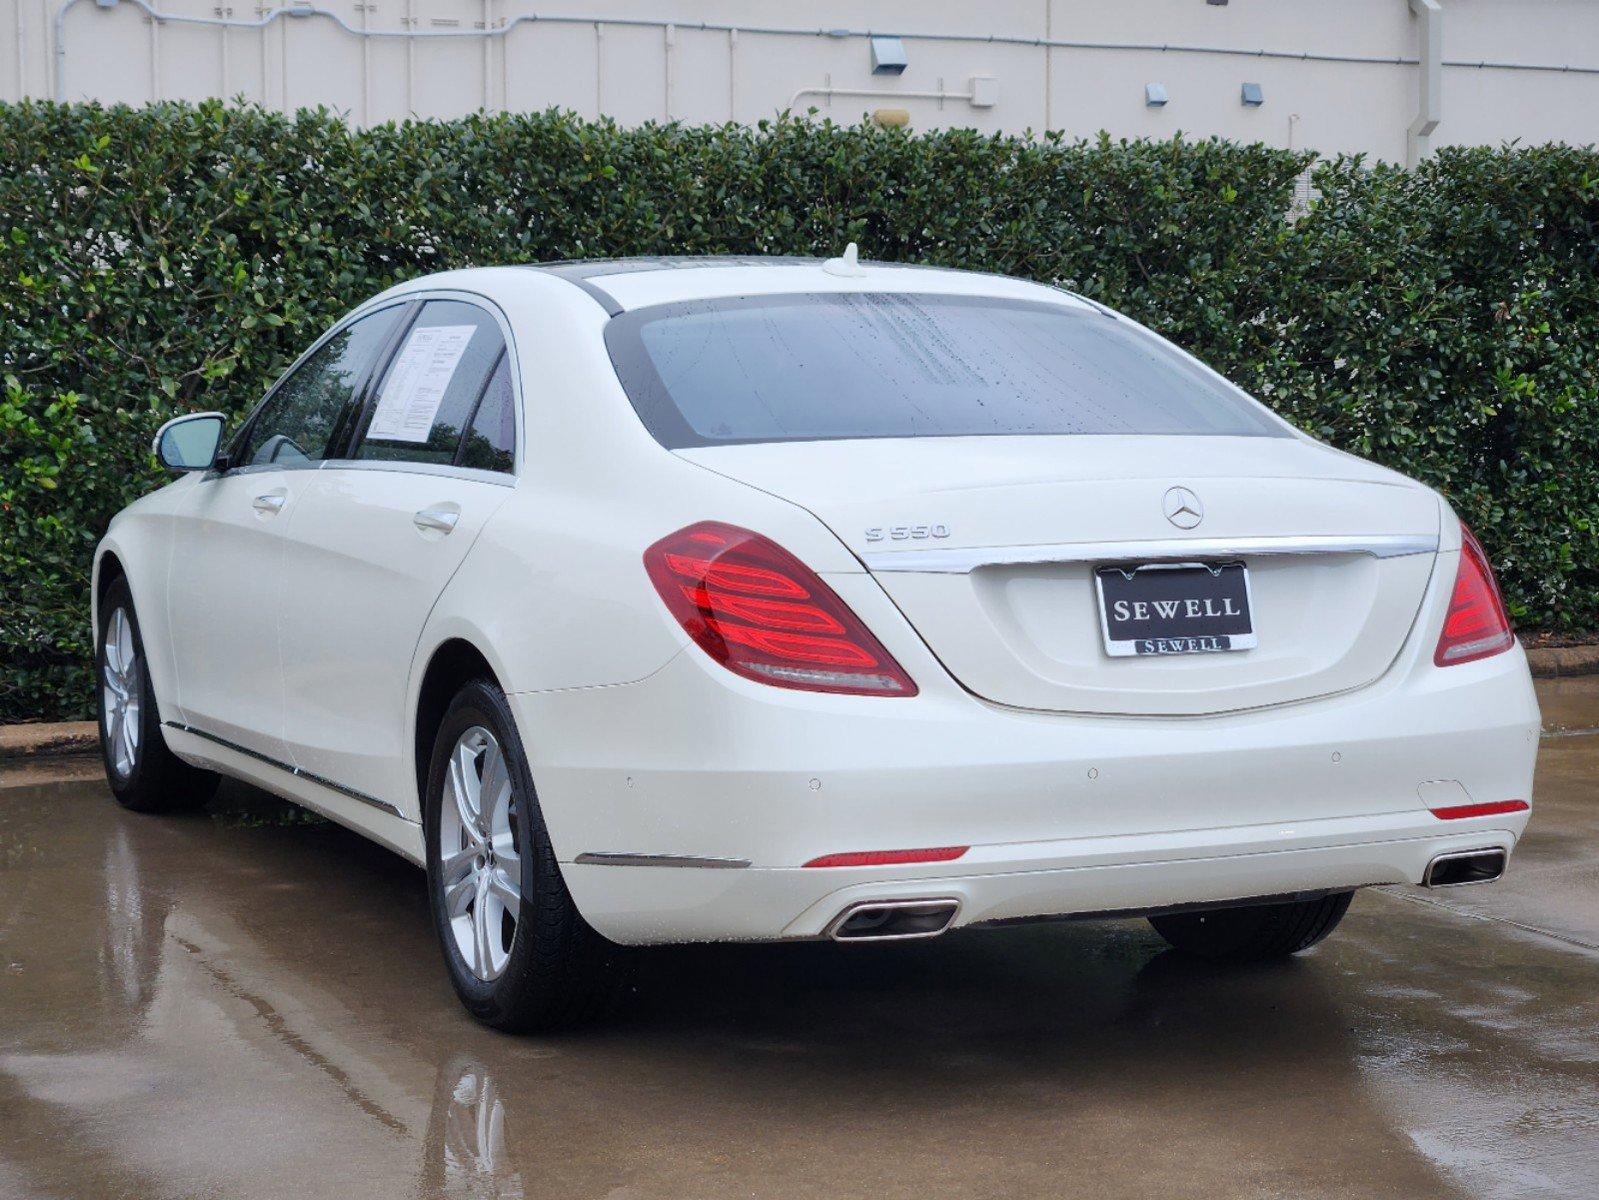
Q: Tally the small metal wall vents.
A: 3